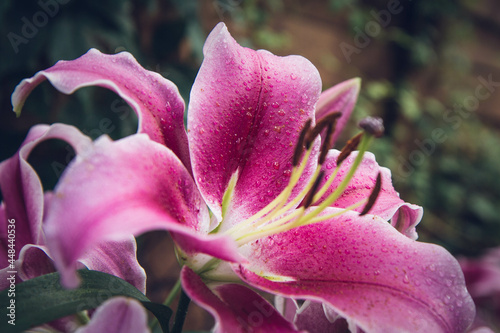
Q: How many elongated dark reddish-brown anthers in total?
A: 6